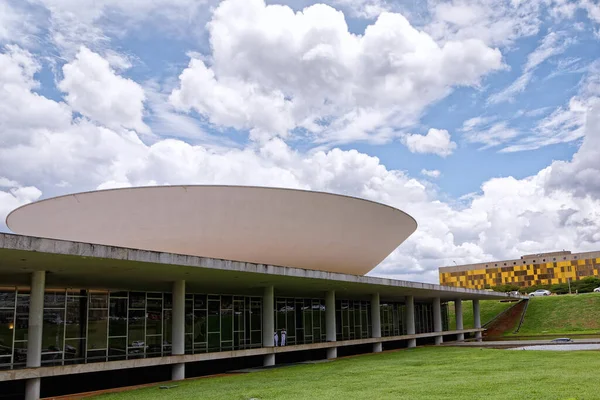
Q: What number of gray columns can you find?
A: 9